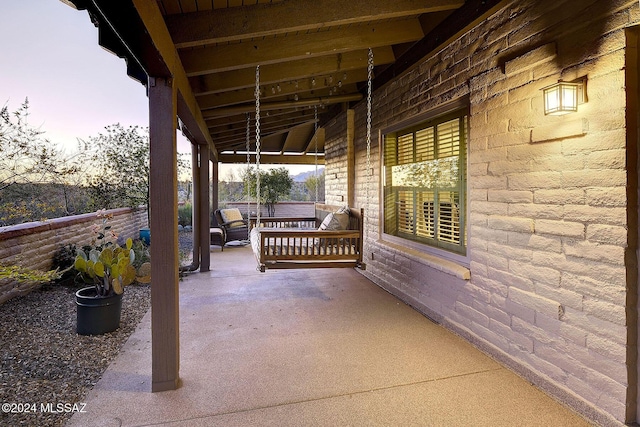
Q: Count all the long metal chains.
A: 4